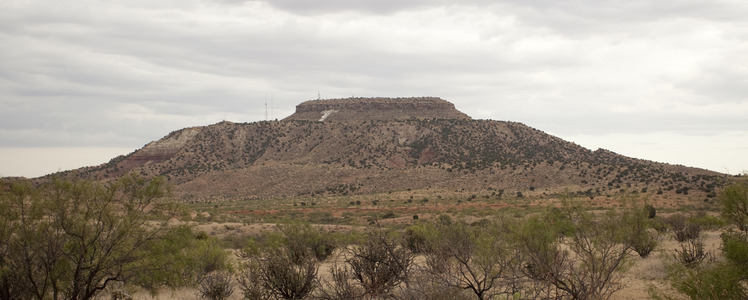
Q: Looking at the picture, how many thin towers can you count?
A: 3